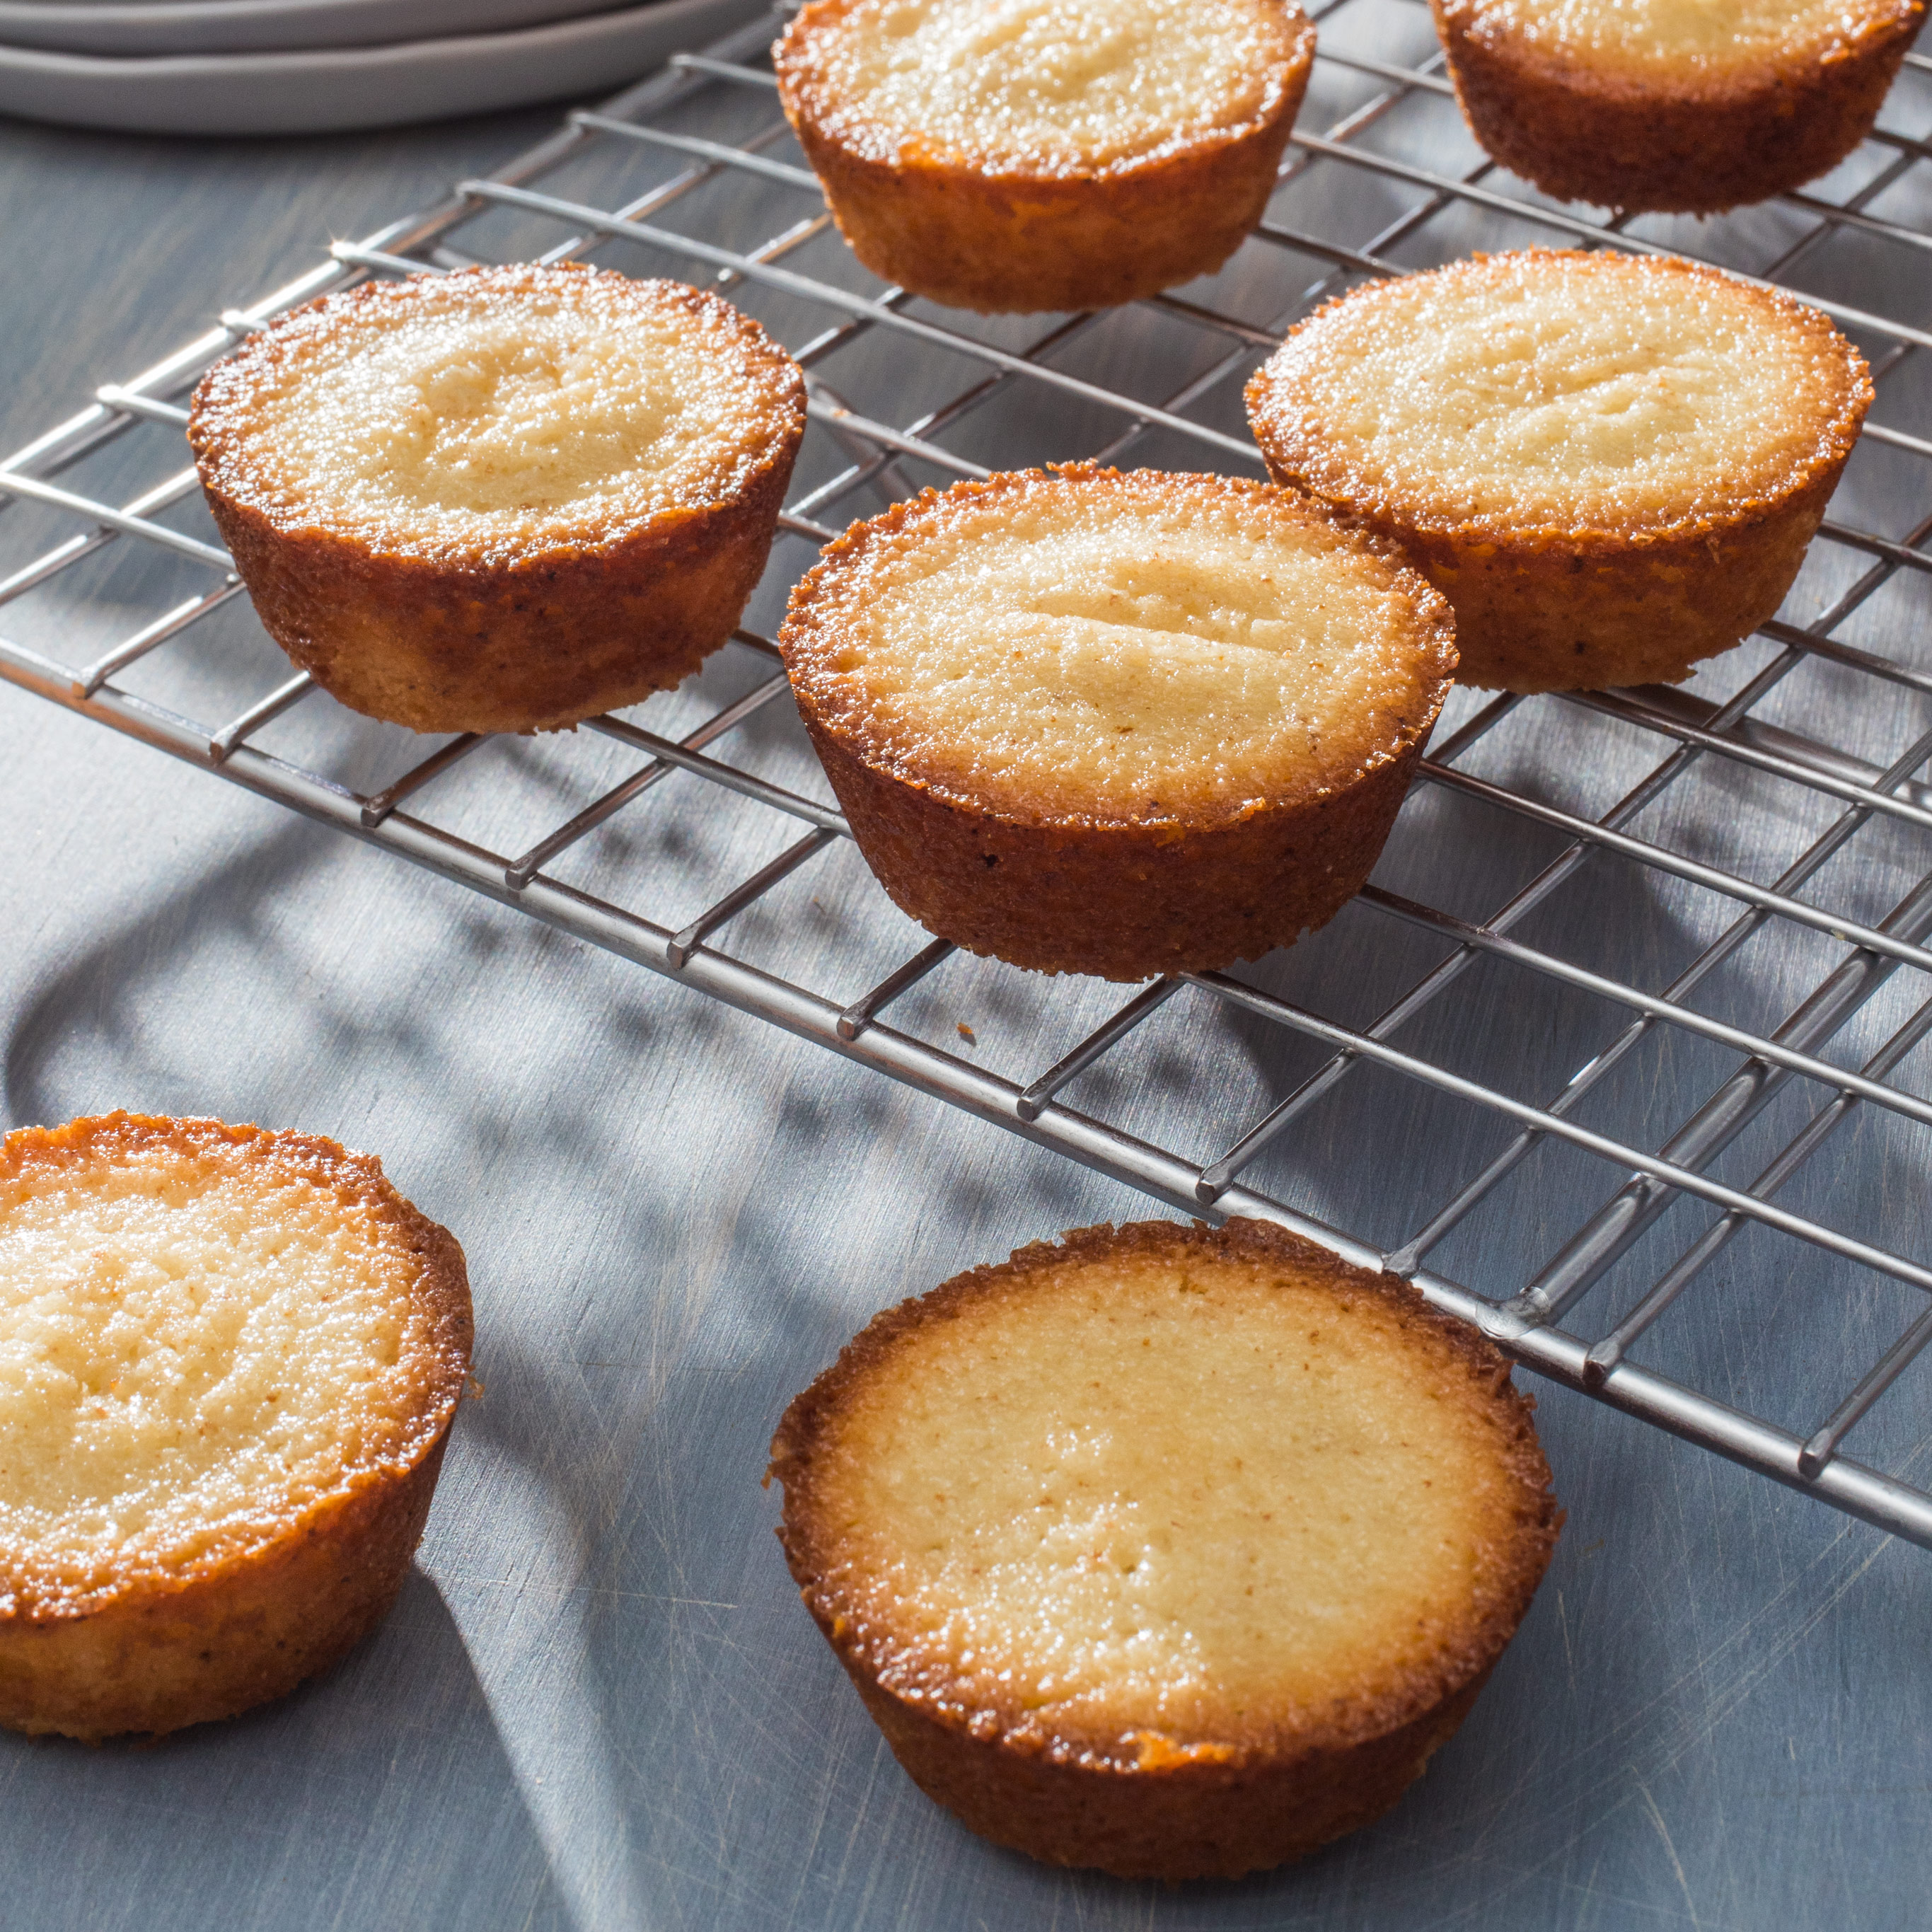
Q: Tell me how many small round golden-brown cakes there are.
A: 7